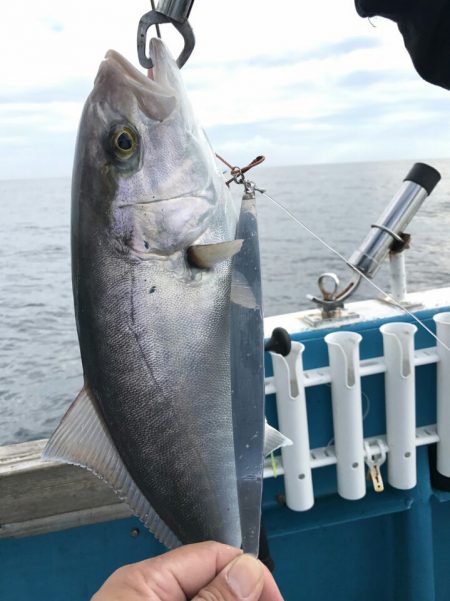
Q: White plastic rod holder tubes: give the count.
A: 4